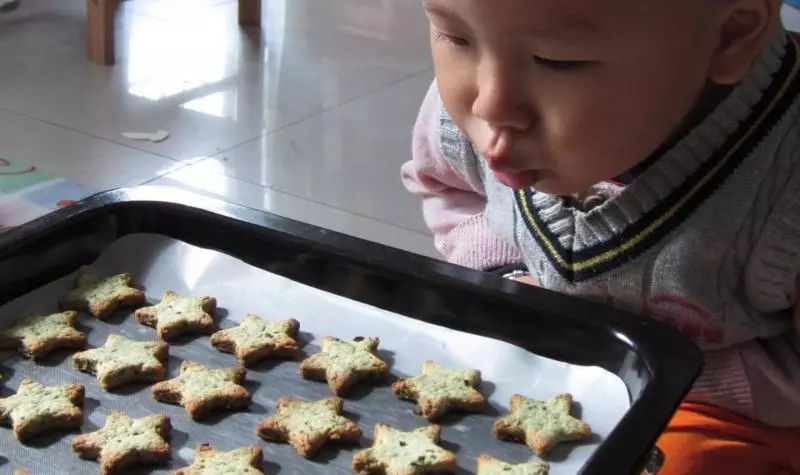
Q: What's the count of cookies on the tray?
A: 15